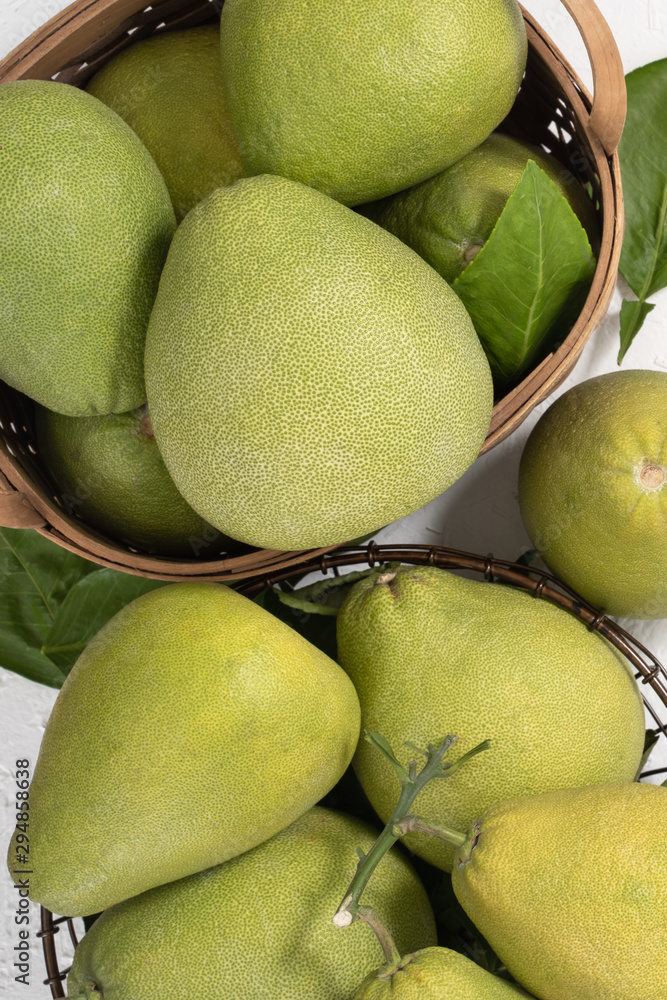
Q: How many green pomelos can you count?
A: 12